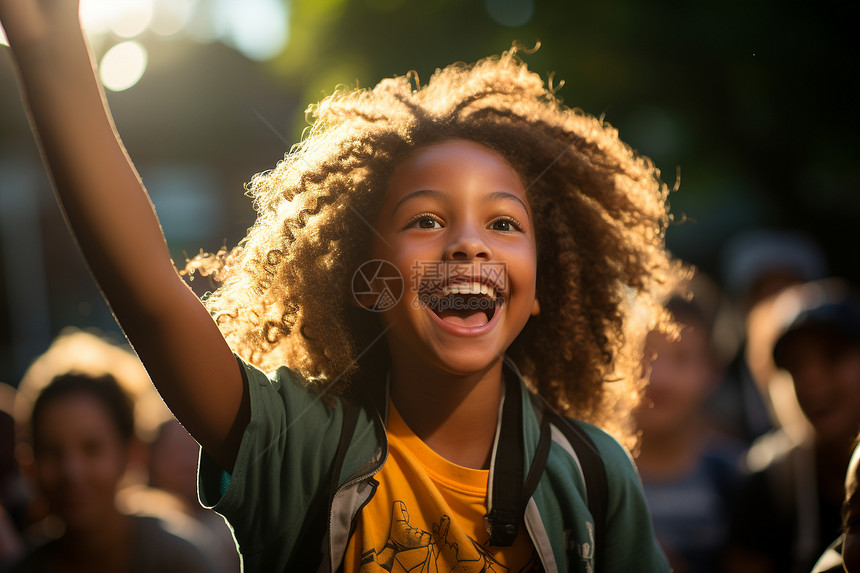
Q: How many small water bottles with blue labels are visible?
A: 0